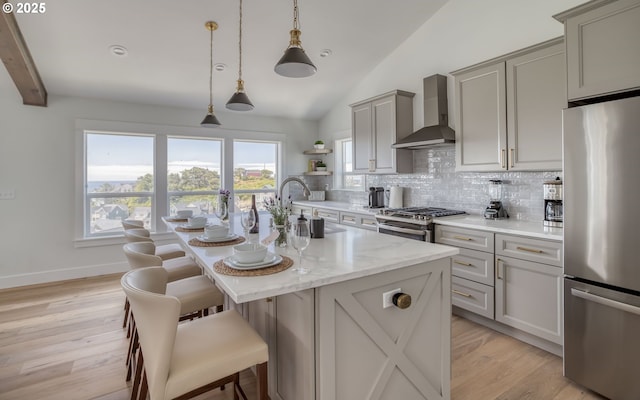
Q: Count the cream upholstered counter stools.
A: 4